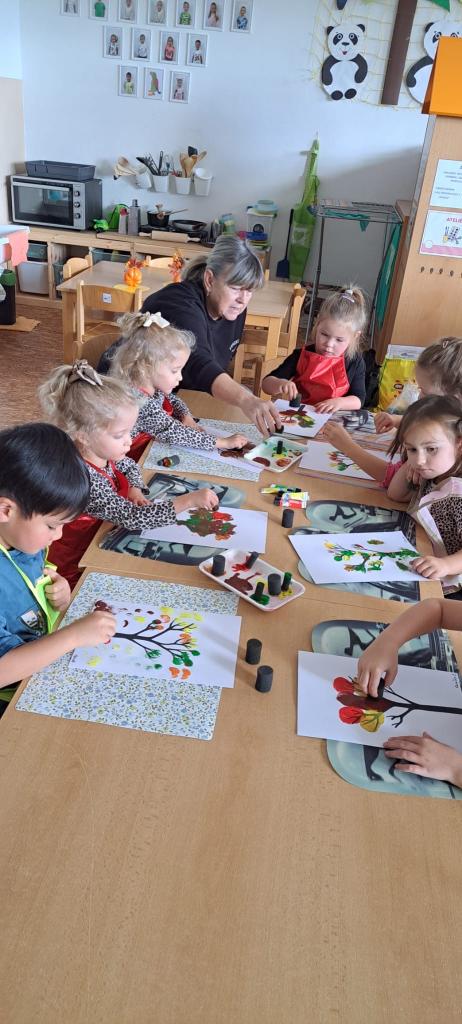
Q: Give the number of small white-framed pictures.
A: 14